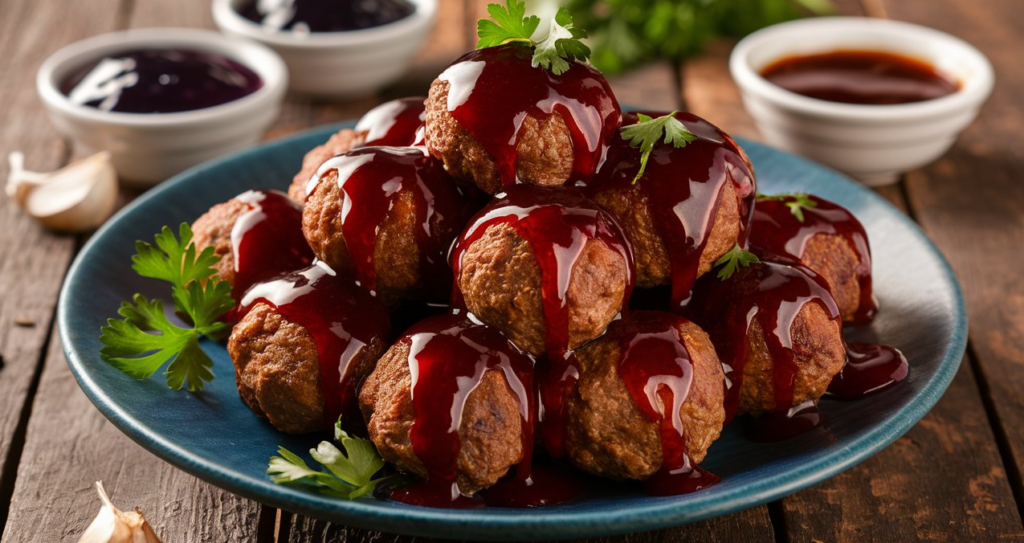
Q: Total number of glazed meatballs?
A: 11